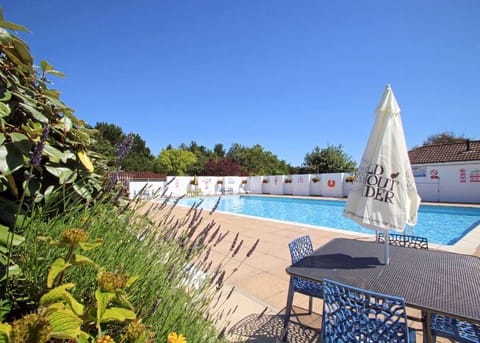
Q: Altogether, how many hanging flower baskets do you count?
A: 7